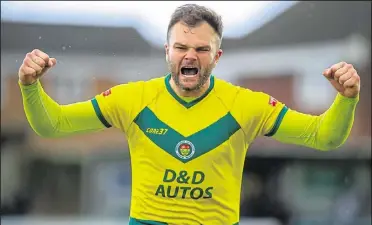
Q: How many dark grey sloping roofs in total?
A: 2